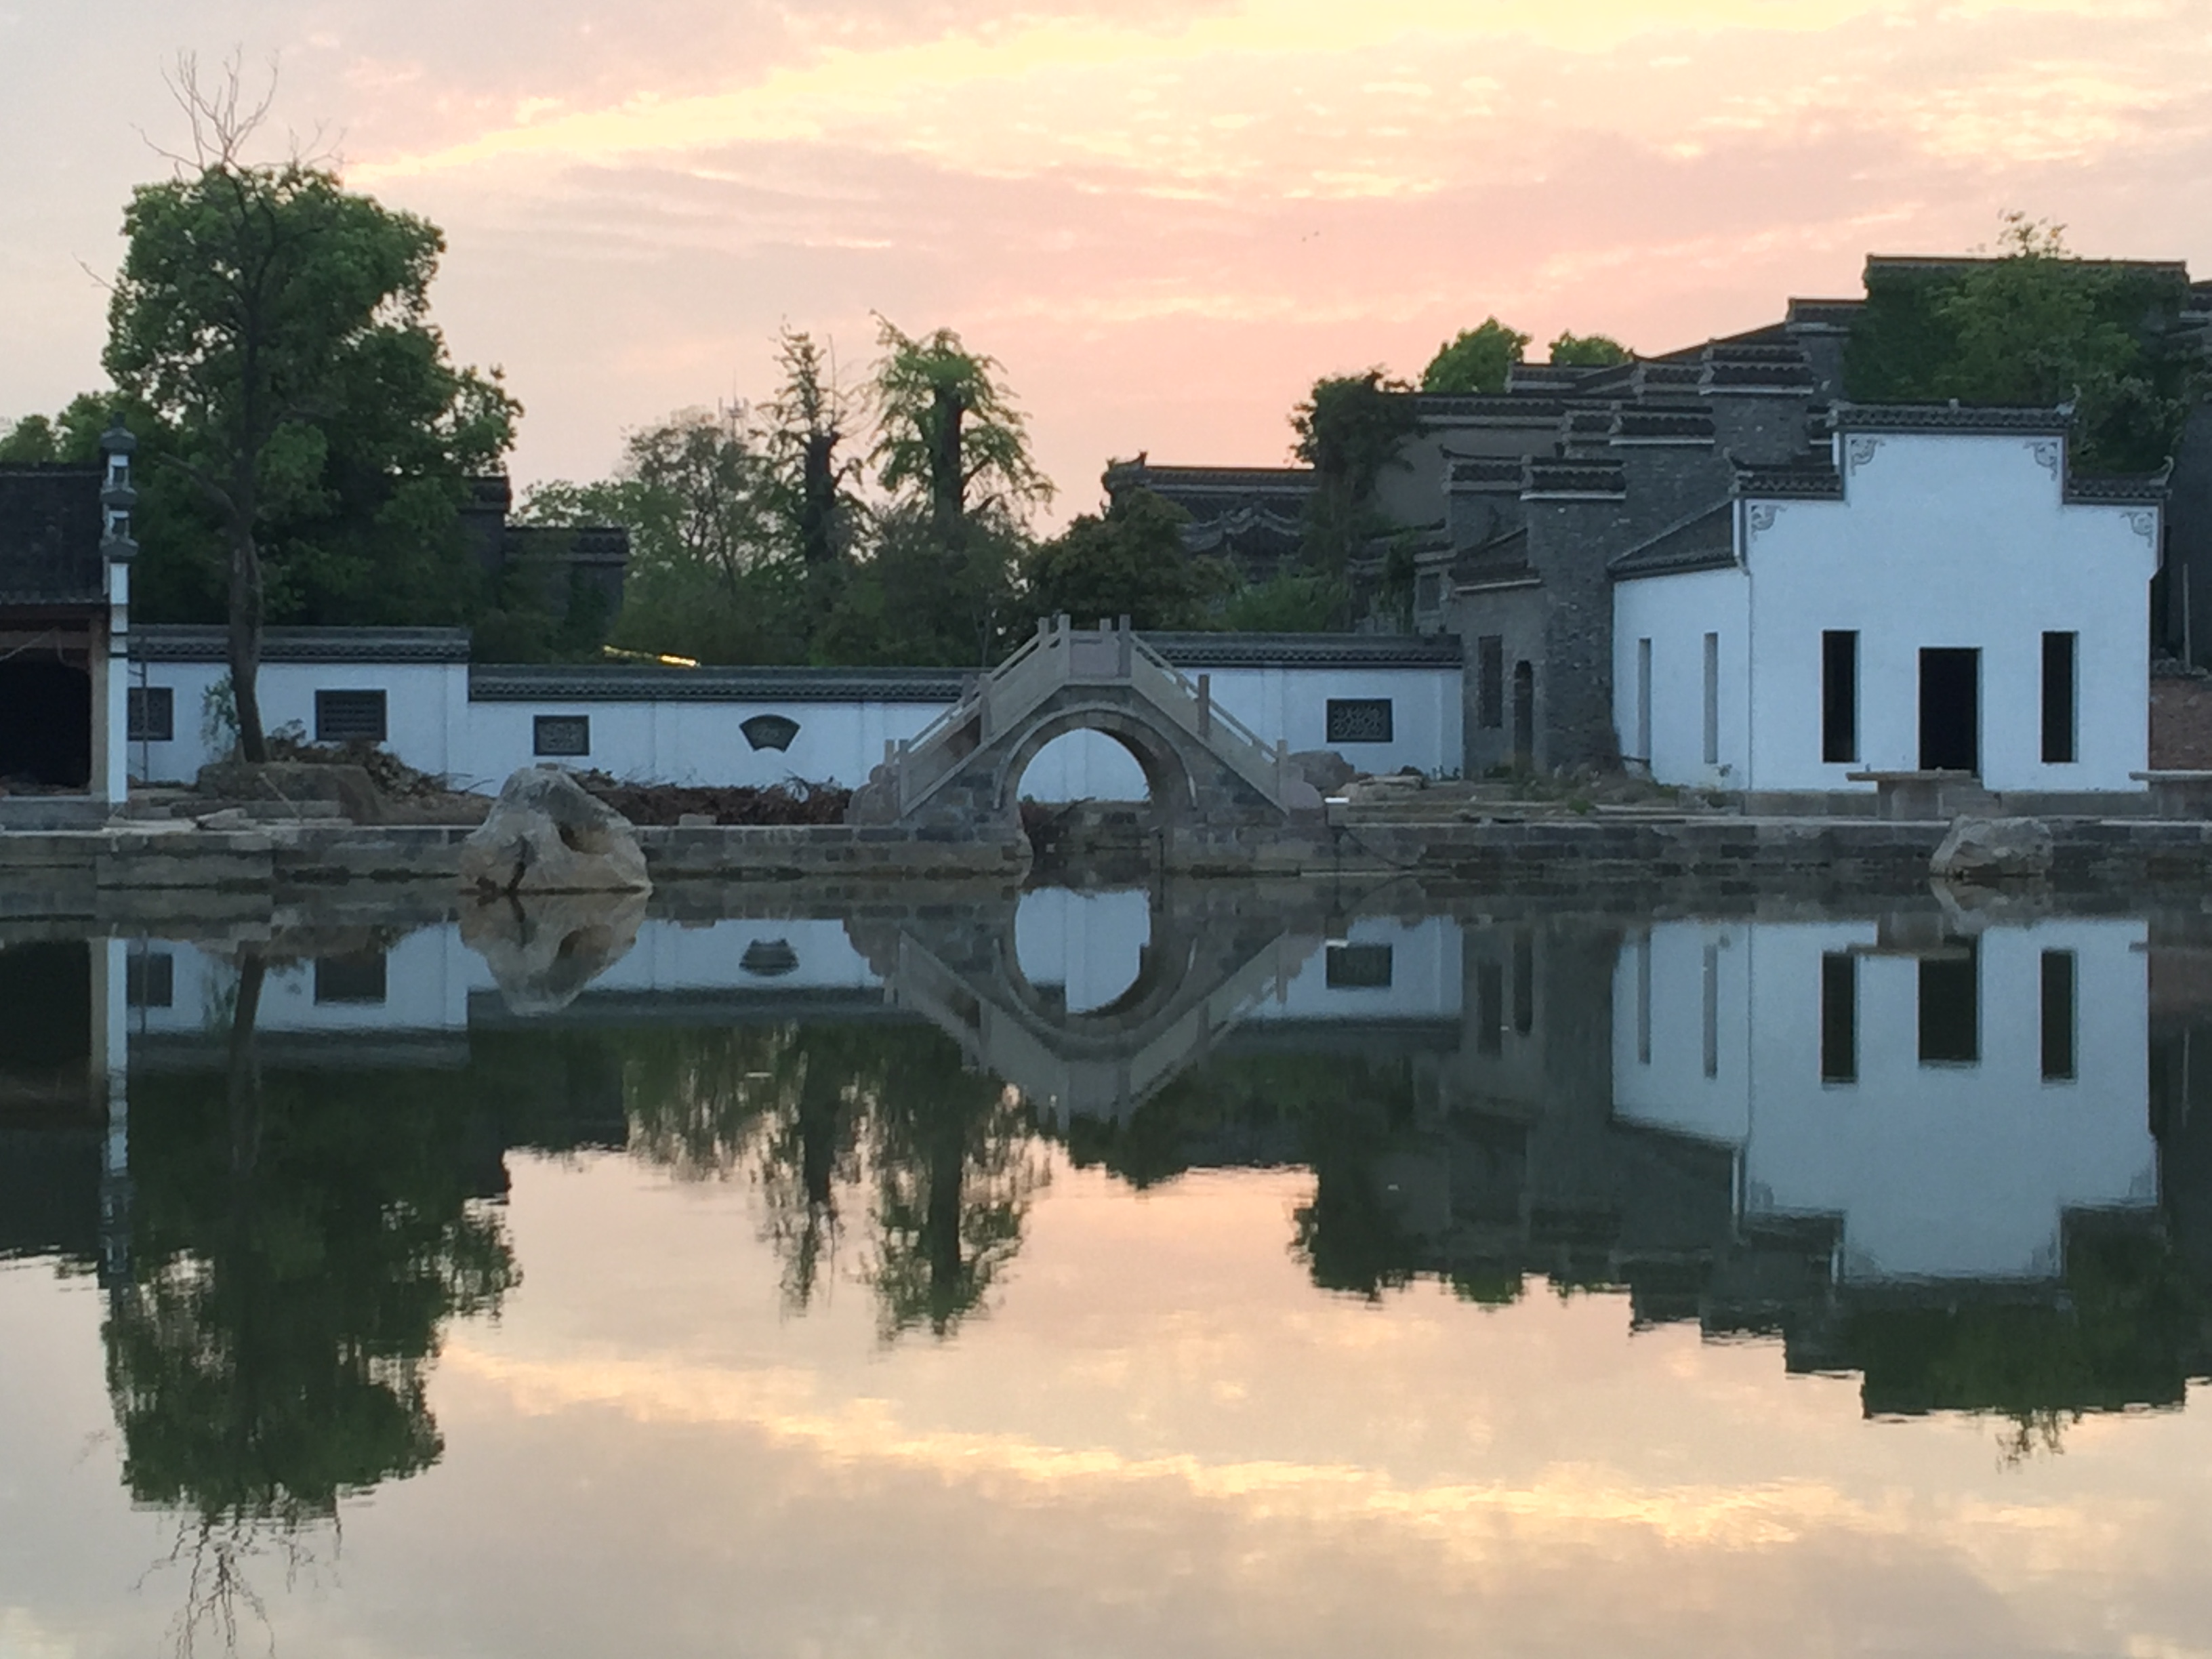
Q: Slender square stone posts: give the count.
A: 10